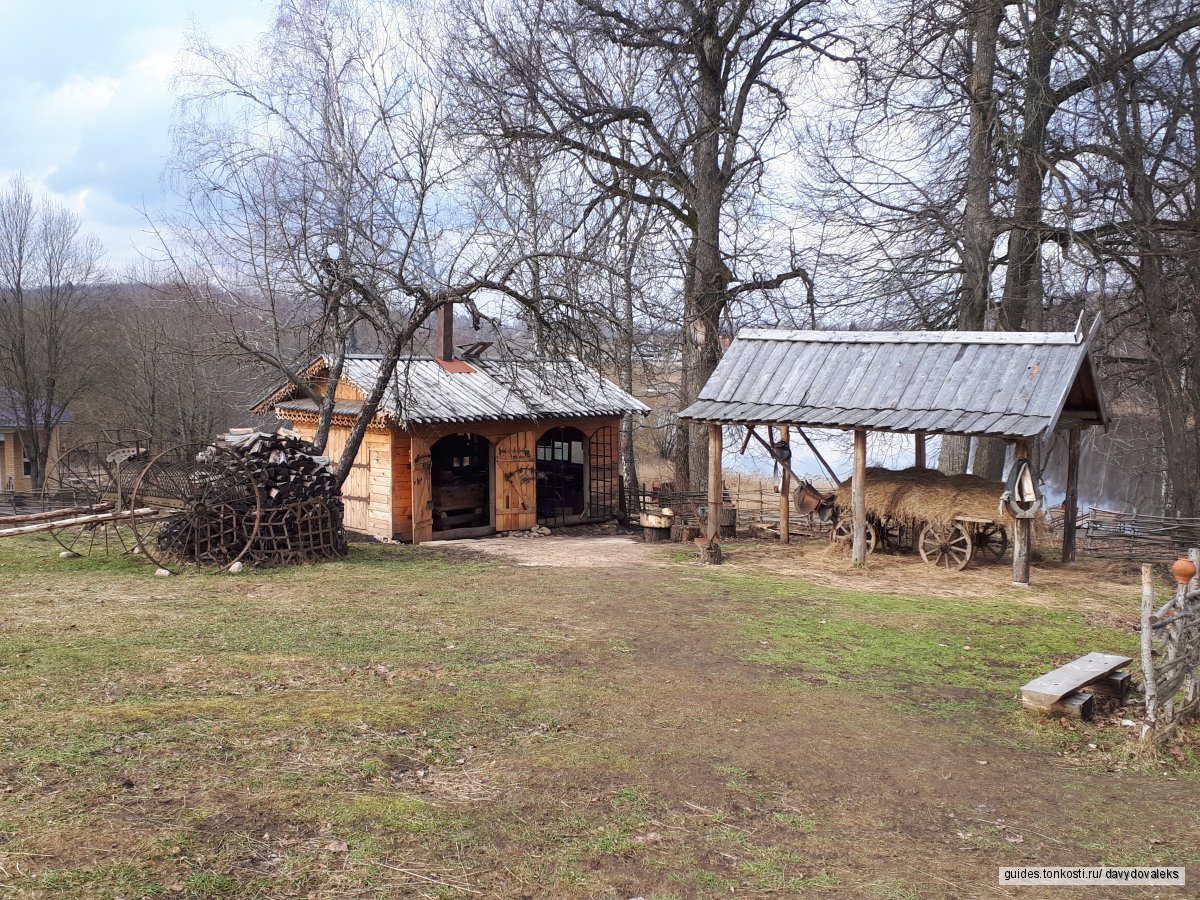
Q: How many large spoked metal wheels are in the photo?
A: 2